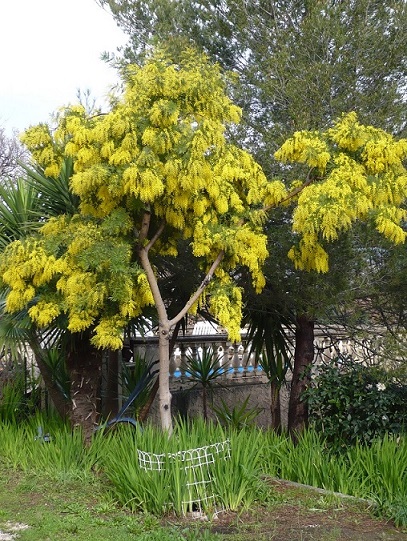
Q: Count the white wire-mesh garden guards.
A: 1